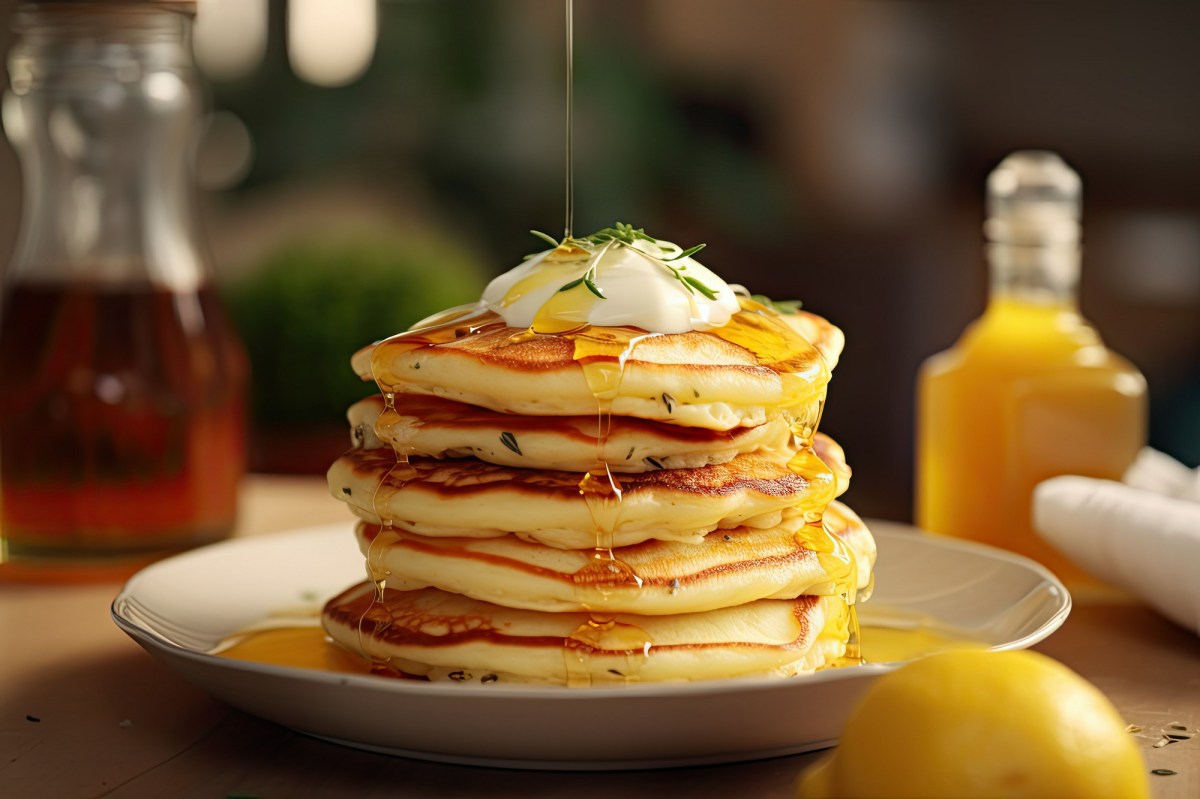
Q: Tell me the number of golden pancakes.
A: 5